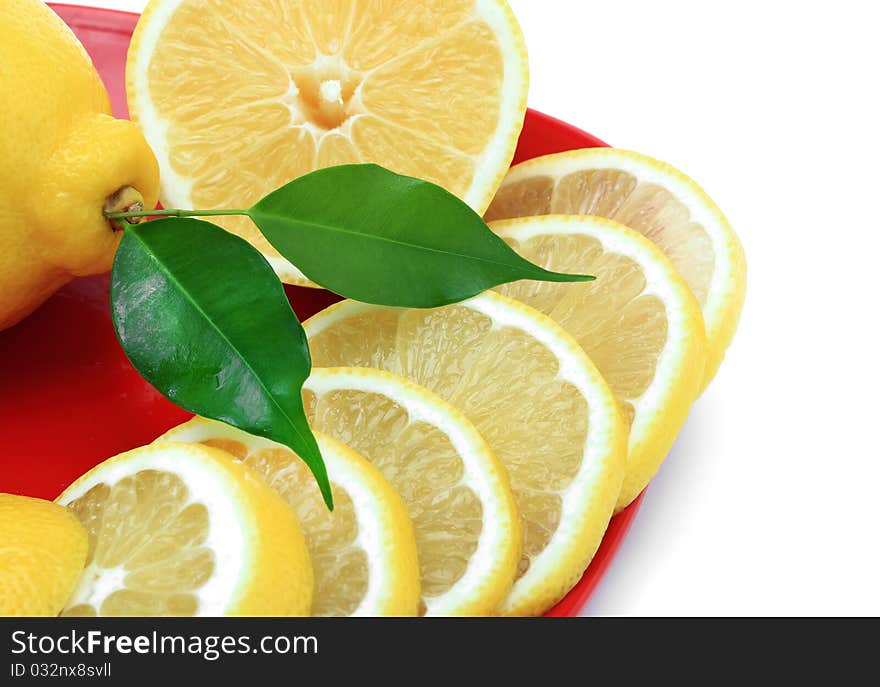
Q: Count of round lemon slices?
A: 6